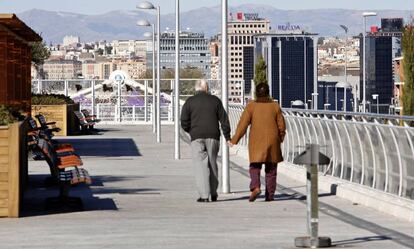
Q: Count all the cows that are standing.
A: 0